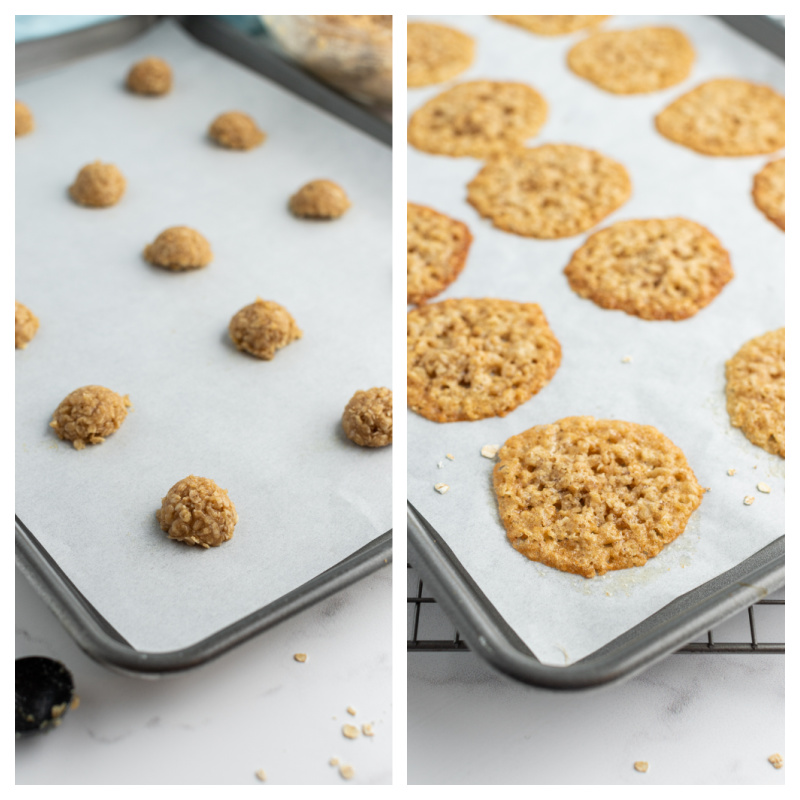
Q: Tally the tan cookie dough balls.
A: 11